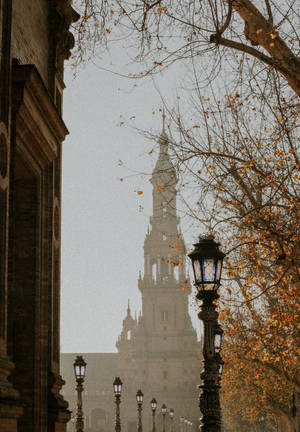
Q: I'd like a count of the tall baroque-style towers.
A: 1